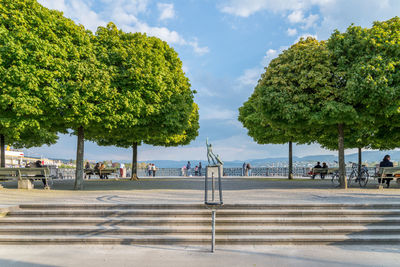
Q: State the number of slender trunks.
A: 6